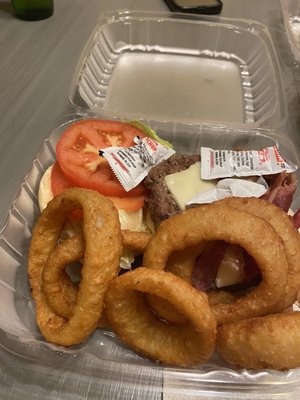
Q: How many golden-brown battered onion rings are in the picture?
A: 6